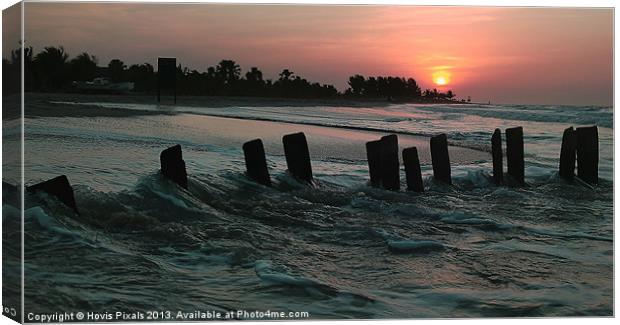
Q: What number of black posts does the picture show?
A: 12